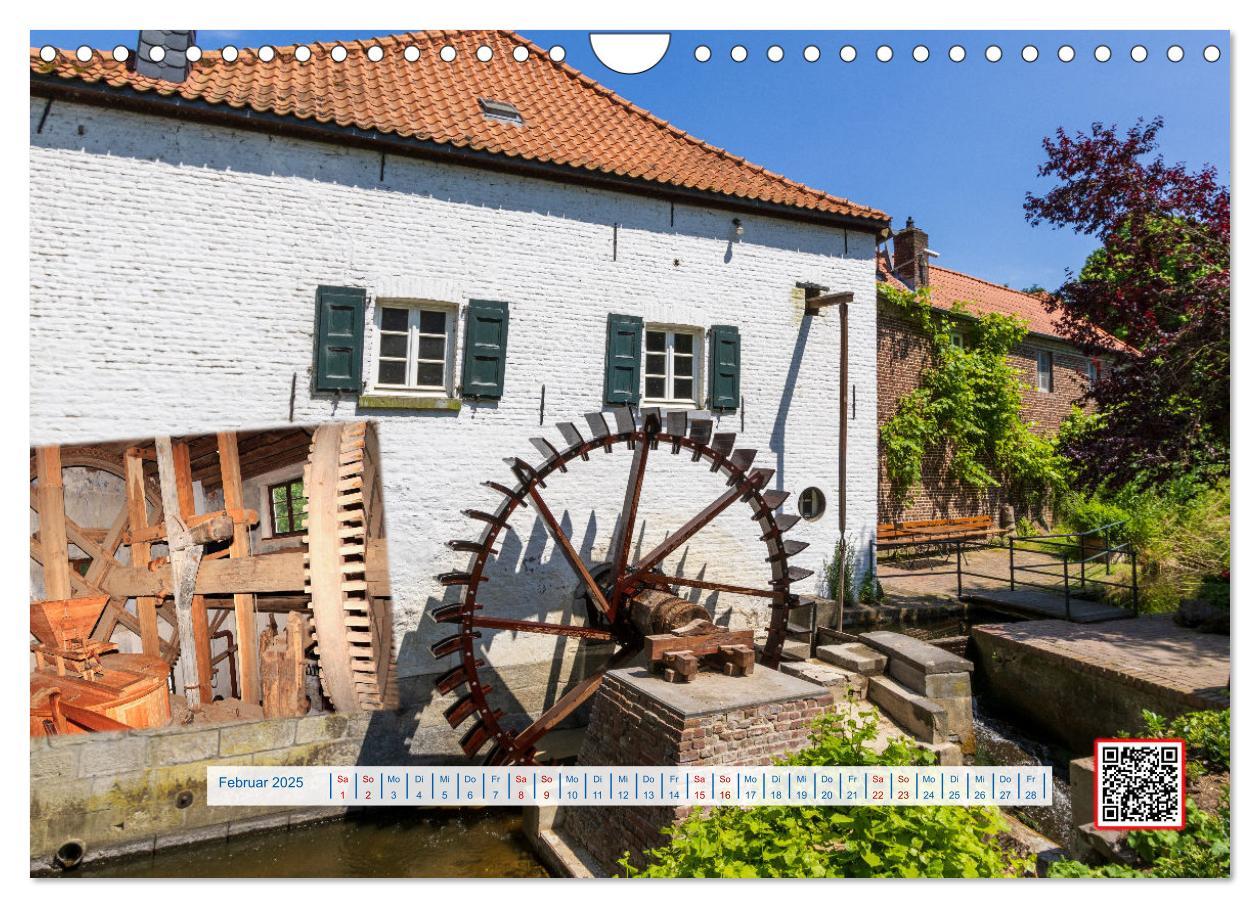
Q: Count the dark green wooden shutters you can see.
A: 4